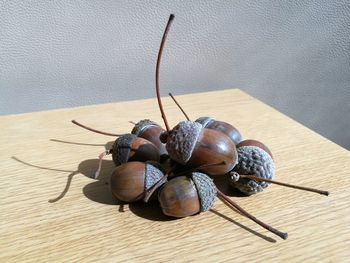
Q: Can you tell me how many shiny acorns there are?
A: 7